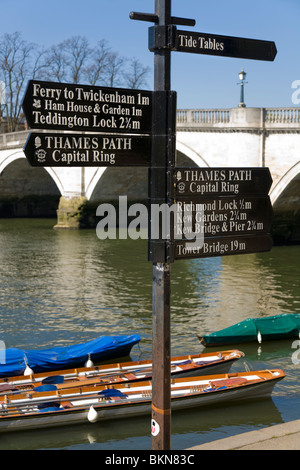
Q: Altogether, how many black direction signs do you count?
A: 6